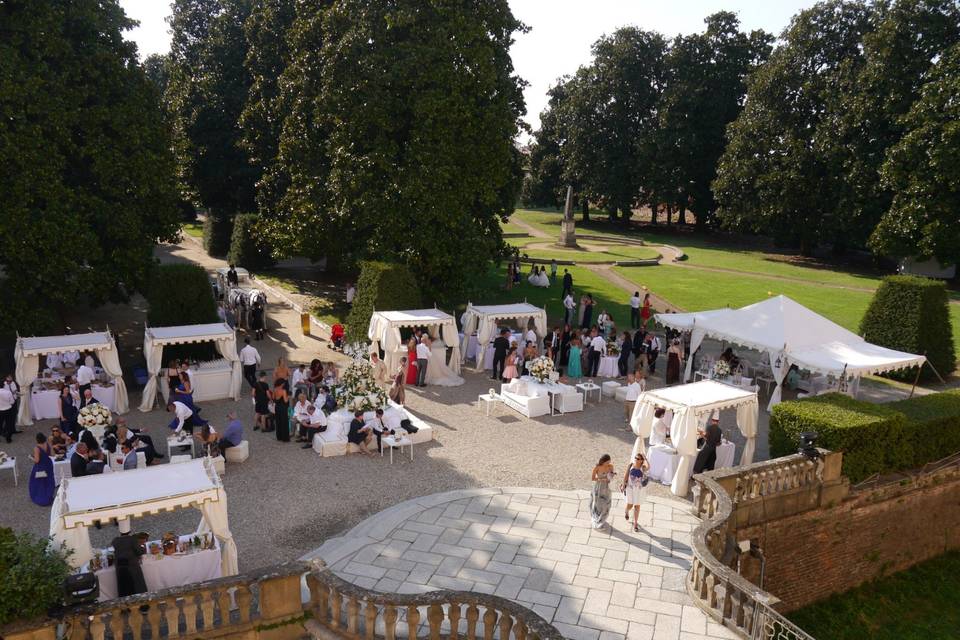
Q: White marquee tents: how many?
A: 7